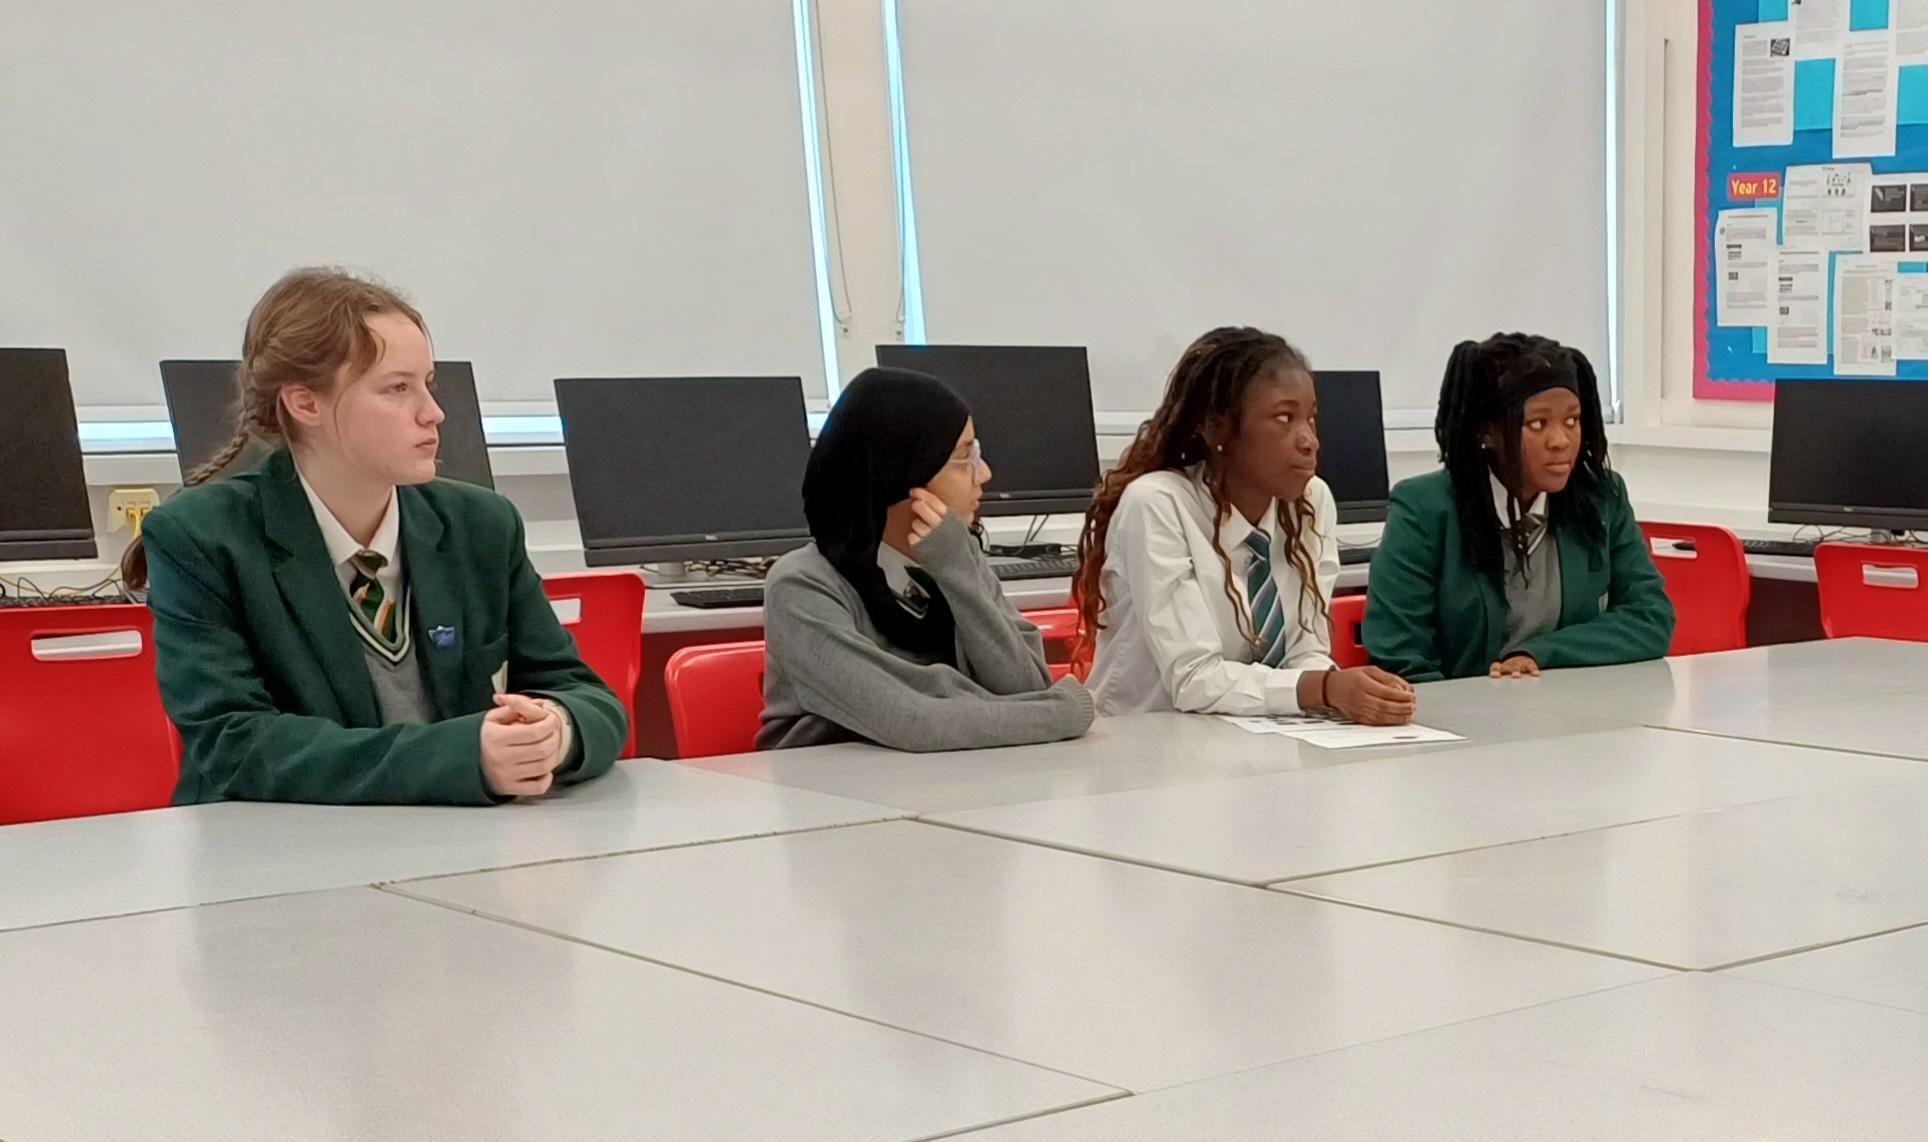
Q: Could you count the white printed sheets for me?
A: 12